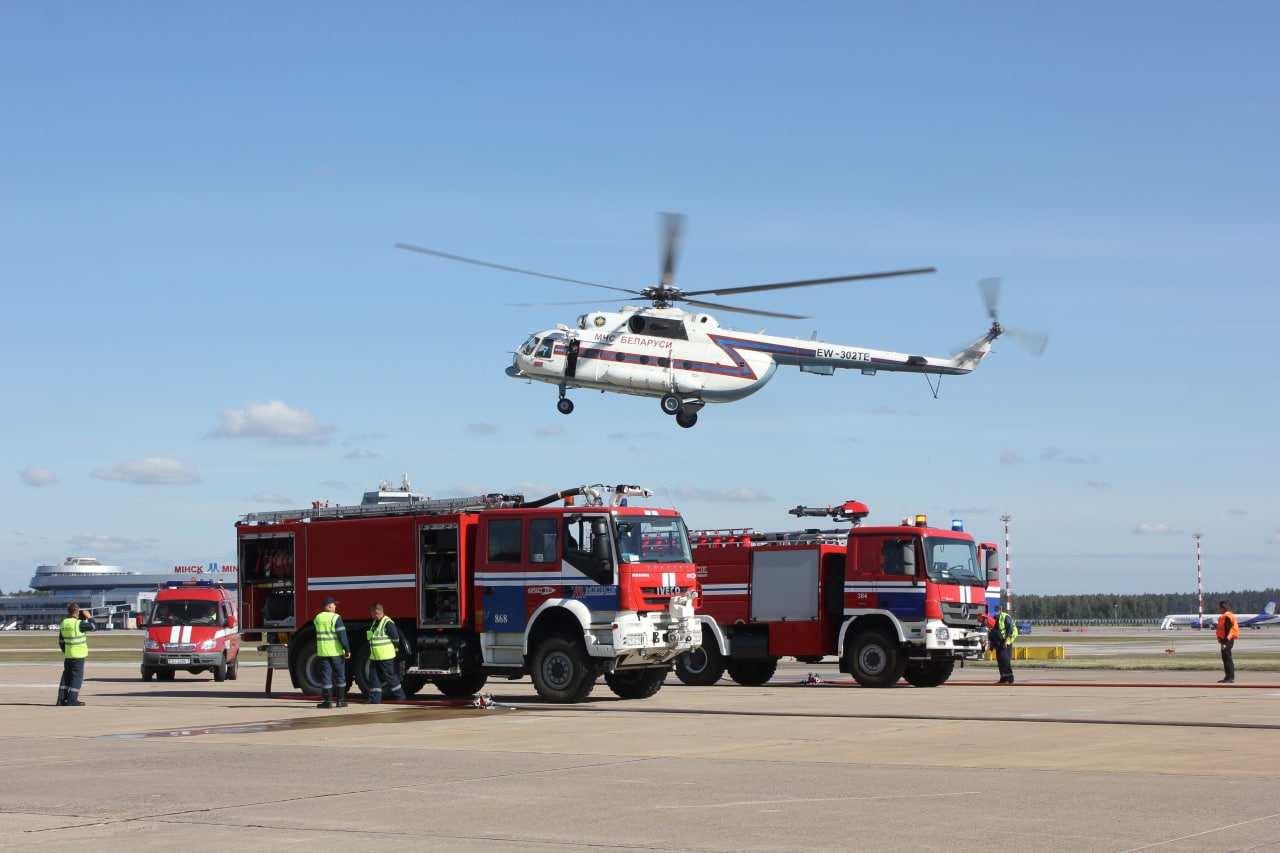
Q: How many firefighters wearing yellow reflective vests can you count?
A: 4